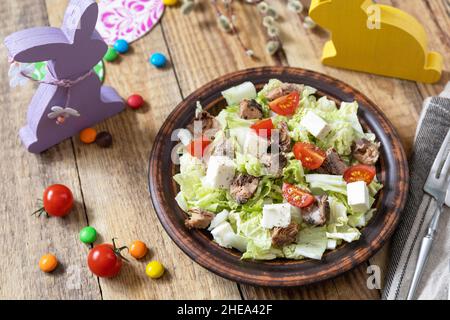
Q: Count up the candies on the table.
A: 11